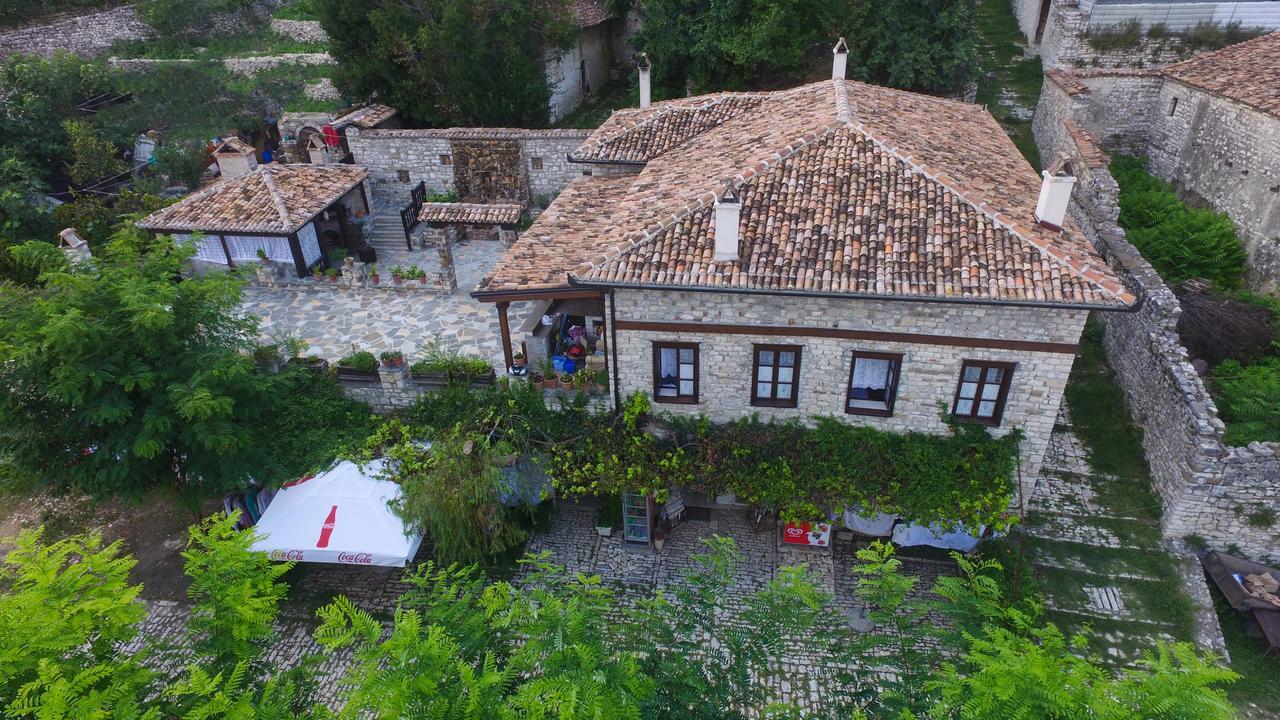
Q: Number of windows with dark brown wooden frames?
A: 4